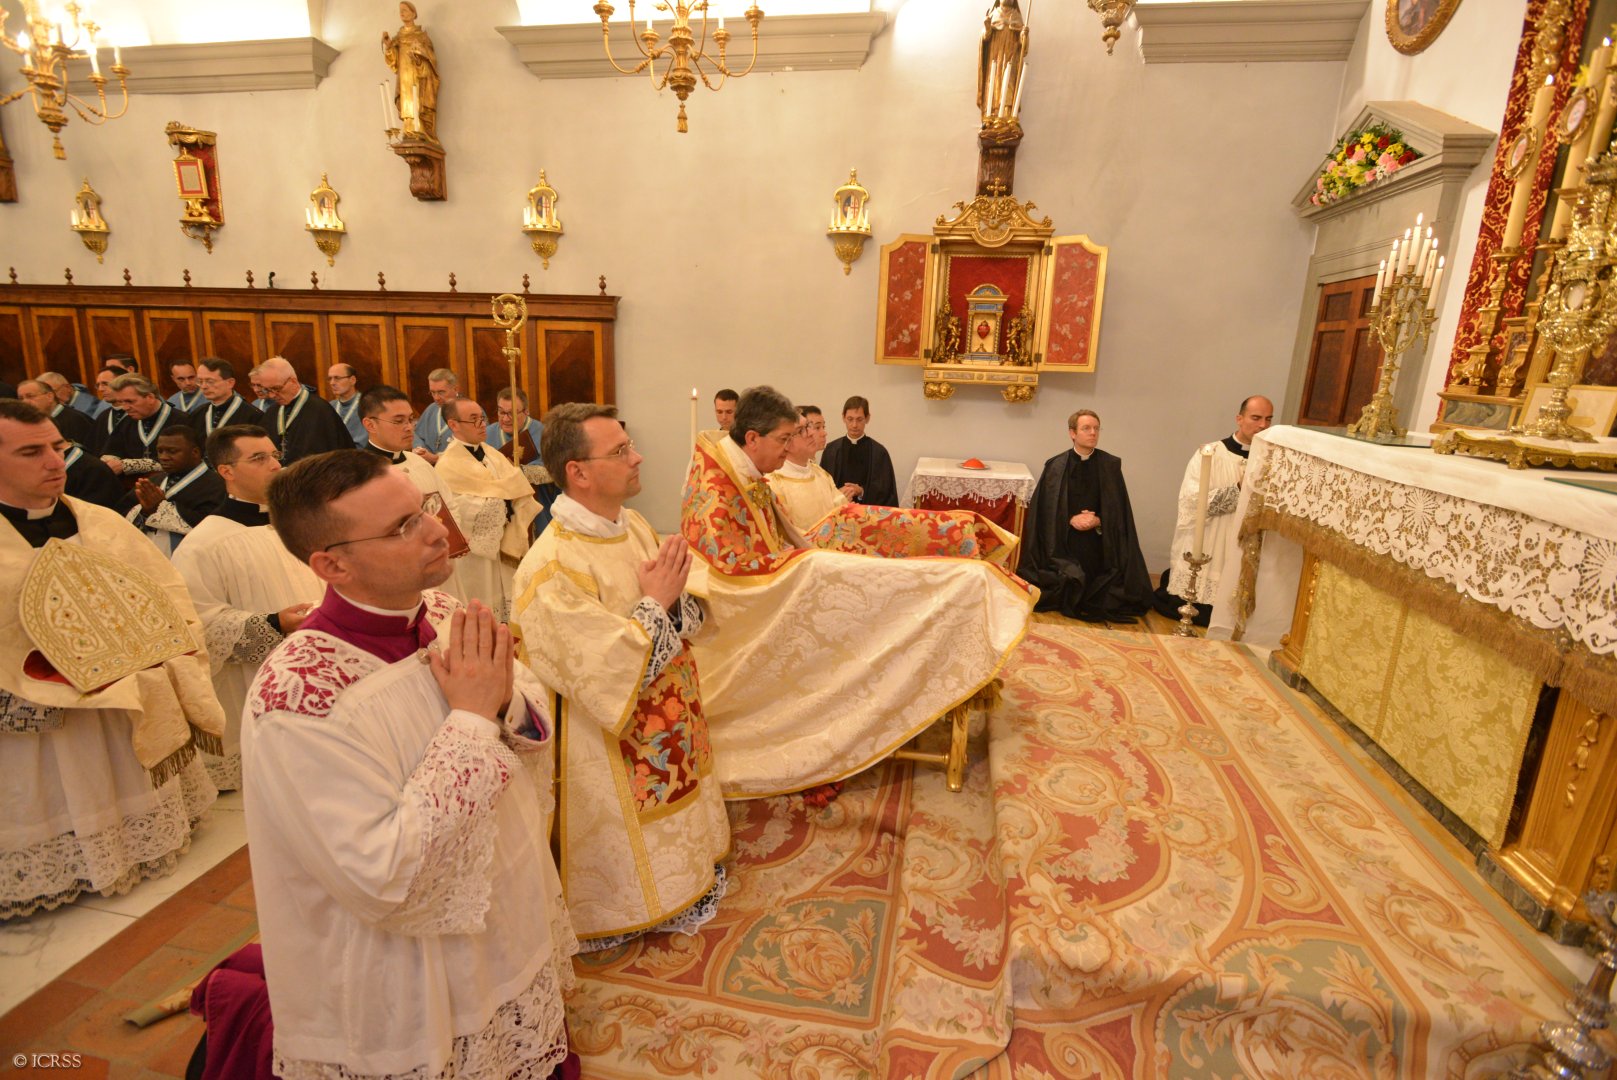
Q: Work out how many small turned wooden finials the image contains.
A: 10